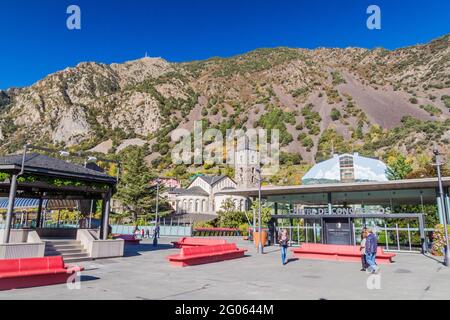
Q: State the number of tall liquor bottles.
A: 0